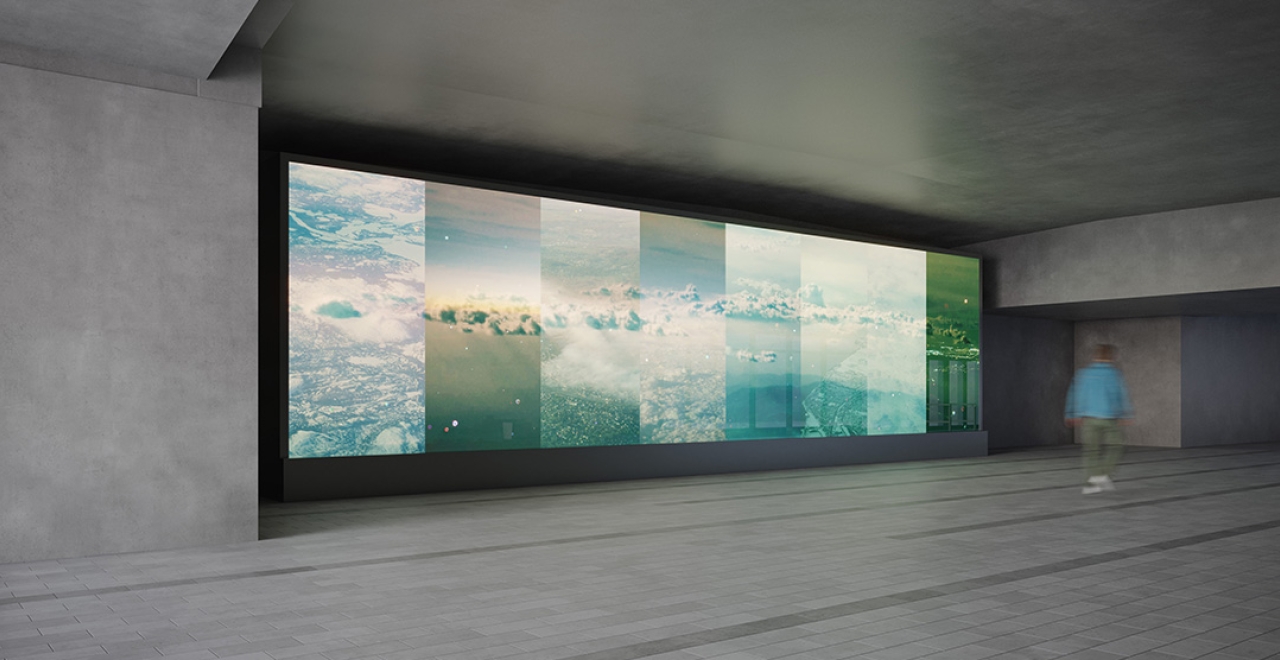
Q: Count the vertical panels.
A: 8